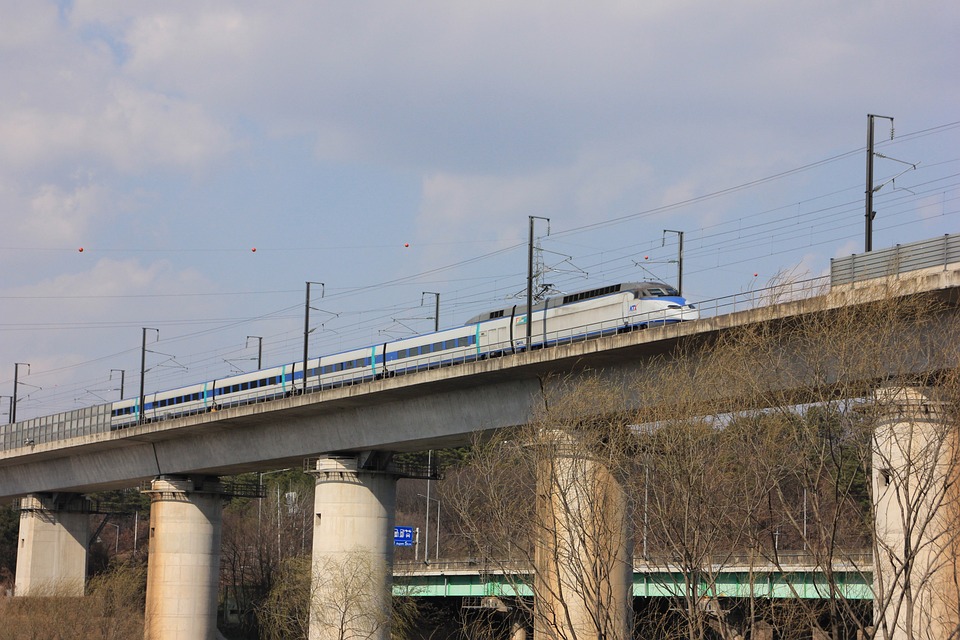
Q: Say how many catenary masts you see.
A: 10